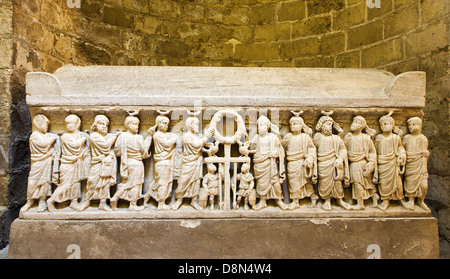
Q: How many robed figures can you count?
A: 12